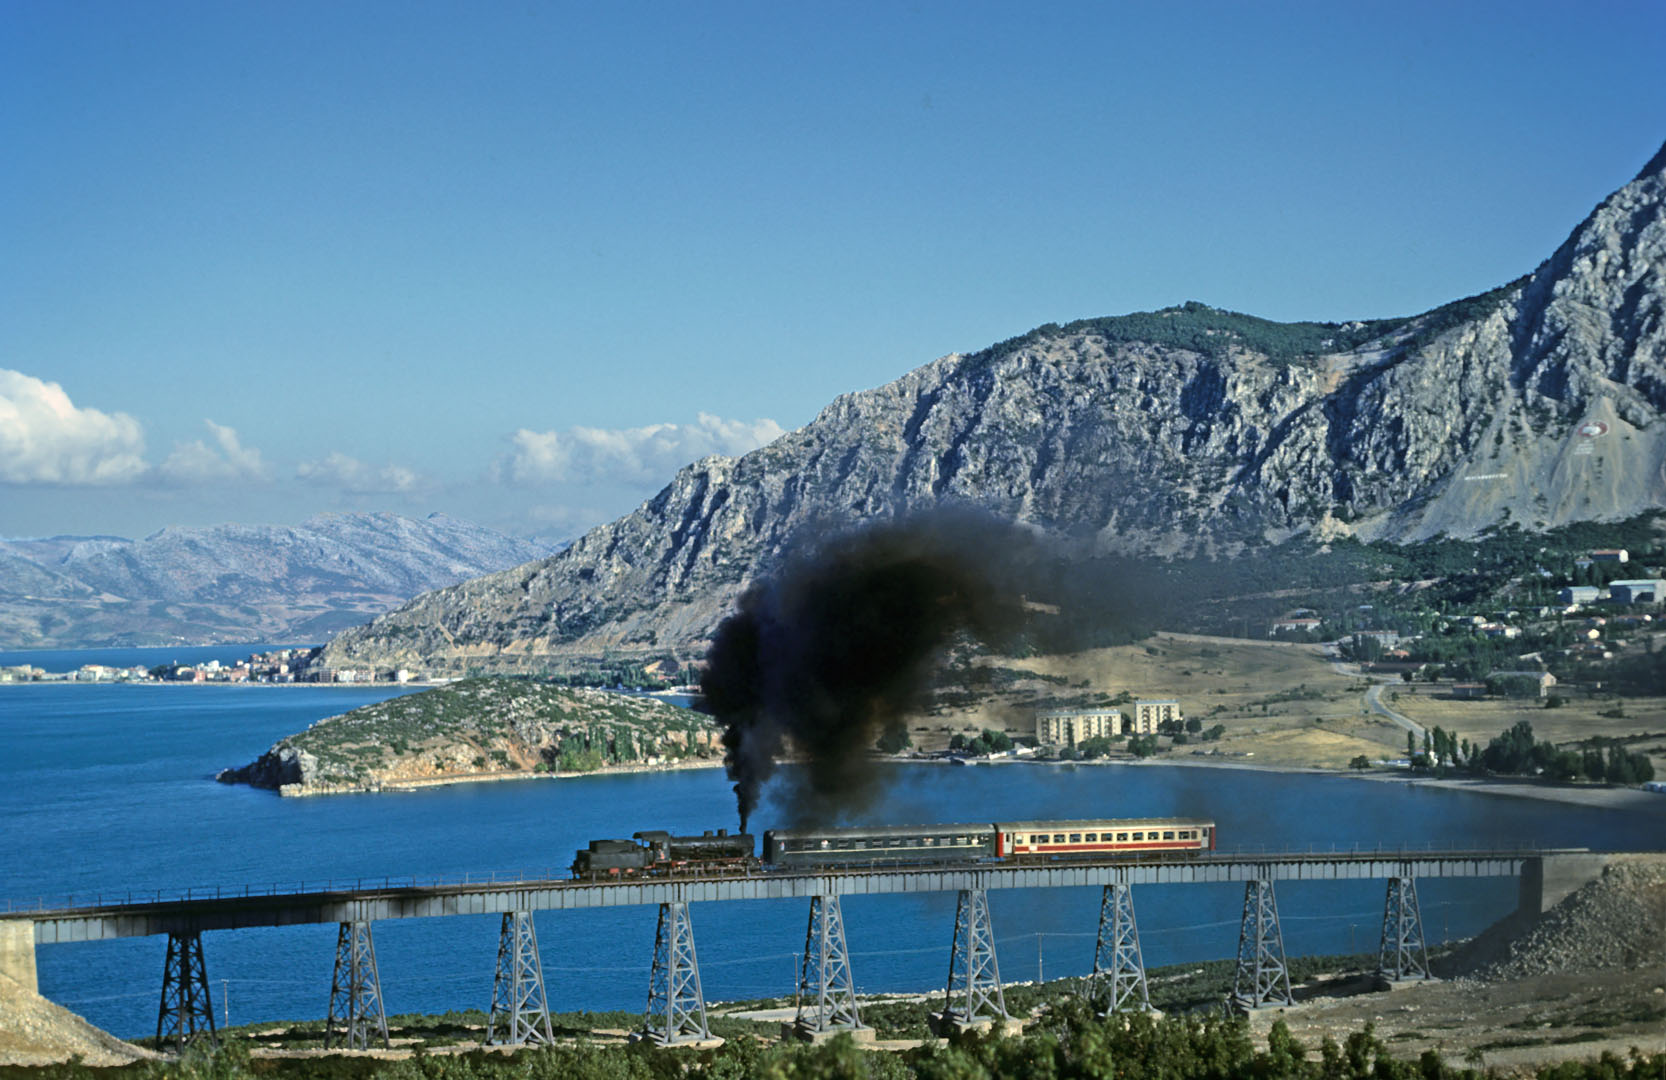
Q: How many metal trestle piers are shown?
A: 9